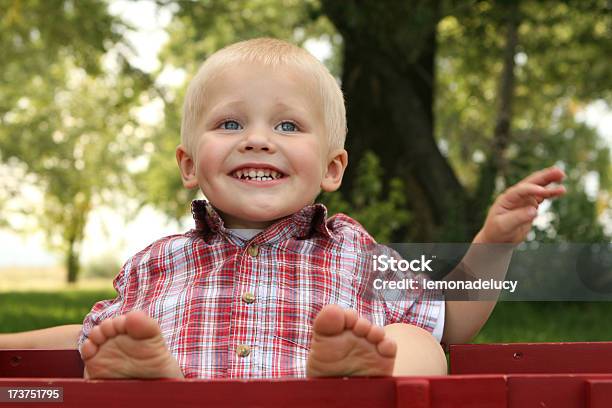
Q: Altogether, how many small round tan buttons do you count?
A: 3